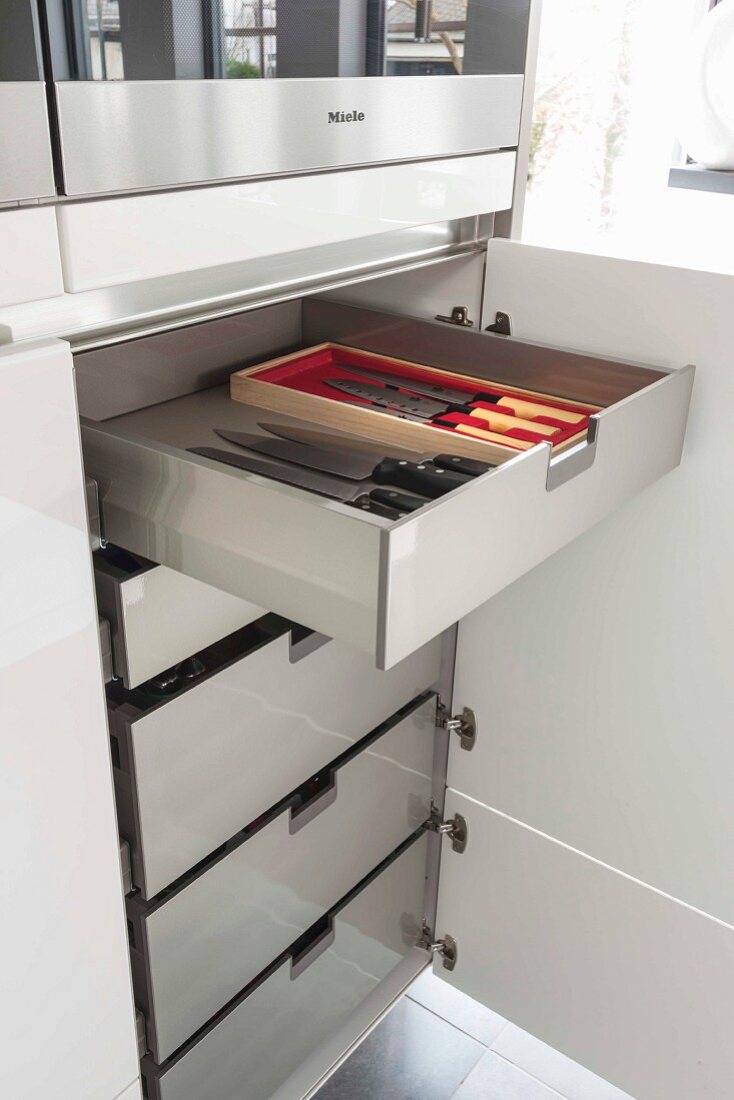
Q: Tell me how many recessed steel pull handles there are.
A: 4